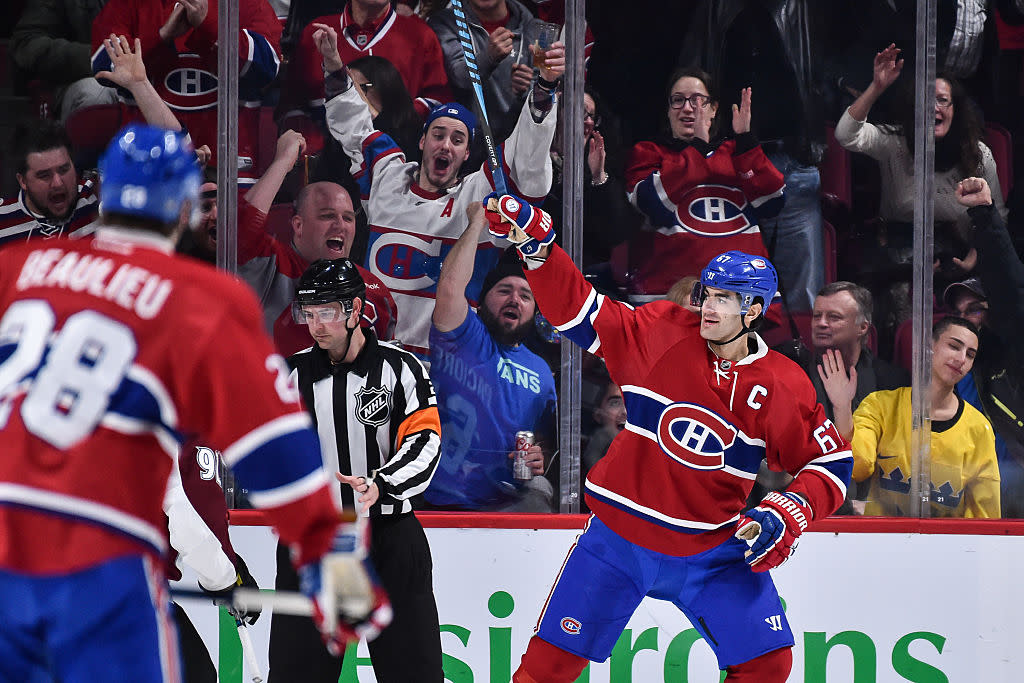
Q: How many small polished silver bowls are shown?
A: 0